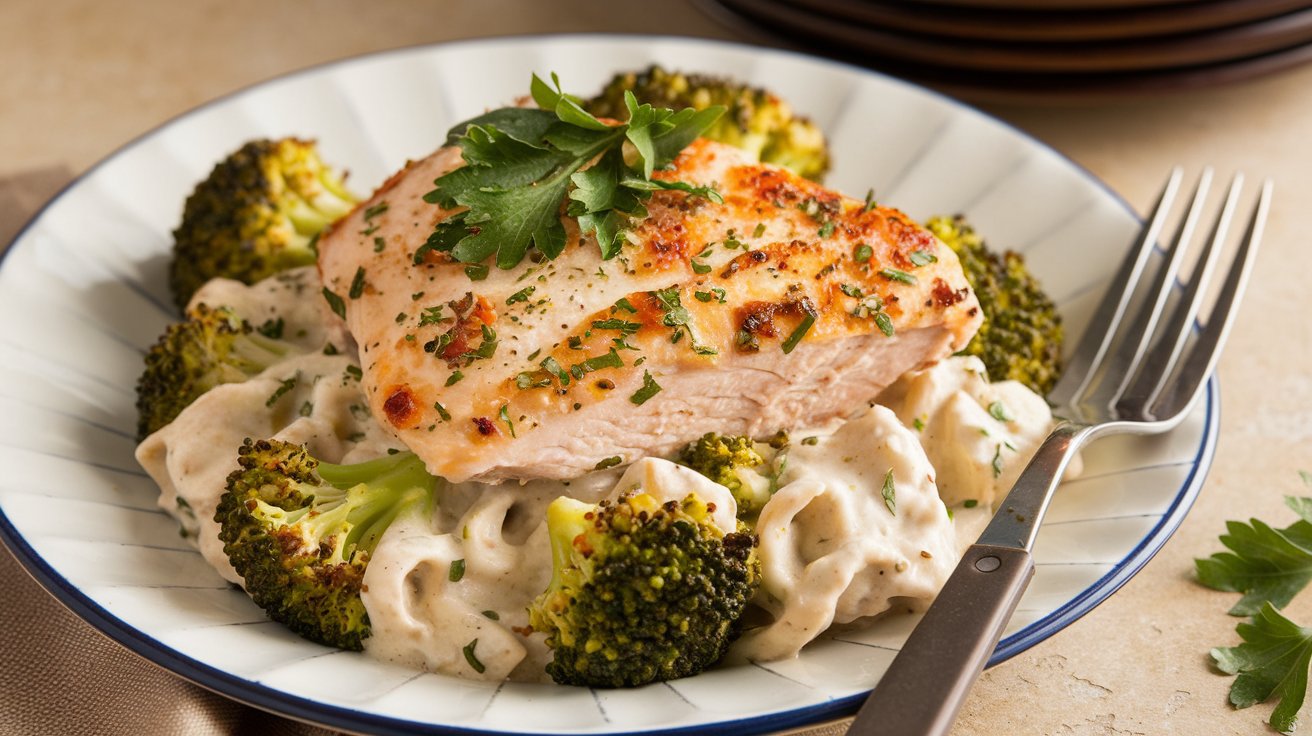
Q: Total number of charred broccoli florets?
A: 7